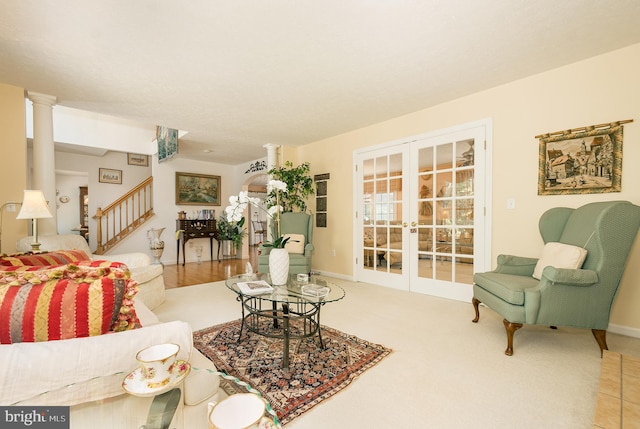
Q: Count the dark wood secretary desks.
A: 1